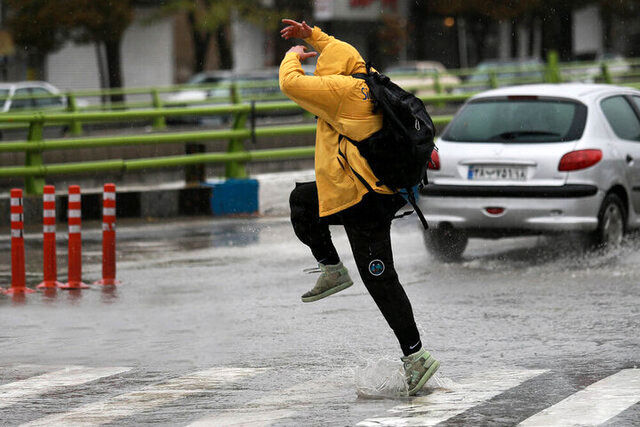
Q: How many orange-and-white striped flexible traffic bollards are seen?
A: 4